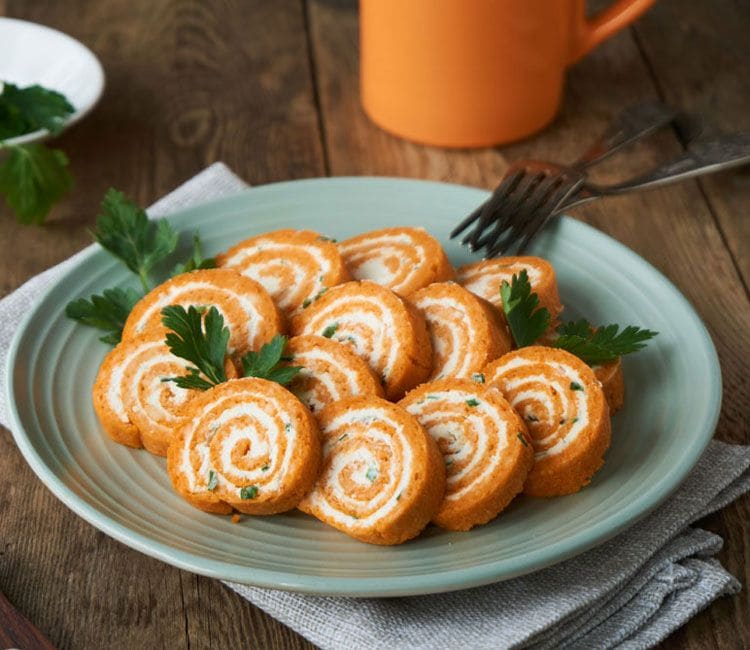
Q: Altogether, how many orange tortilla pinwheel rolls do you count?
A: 13